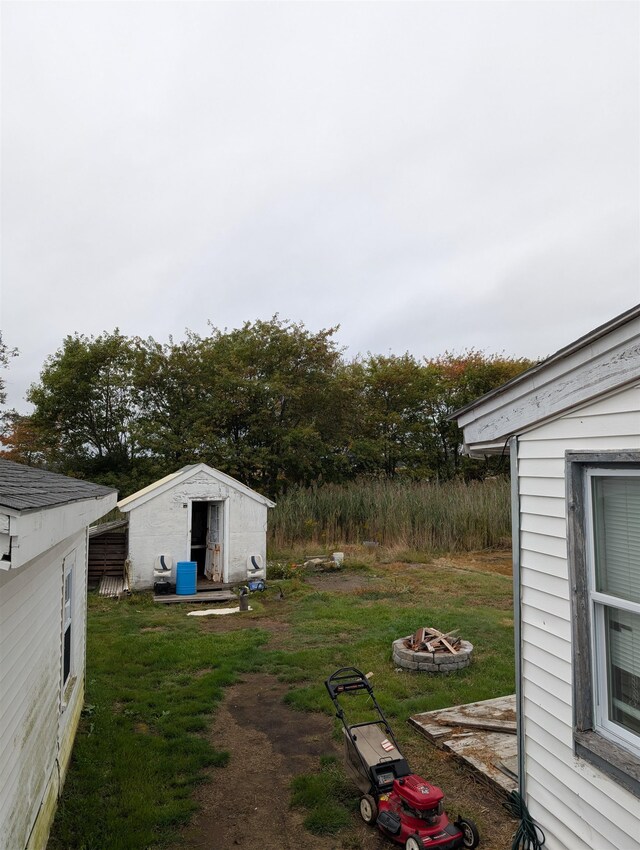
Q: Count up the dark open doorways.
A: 1